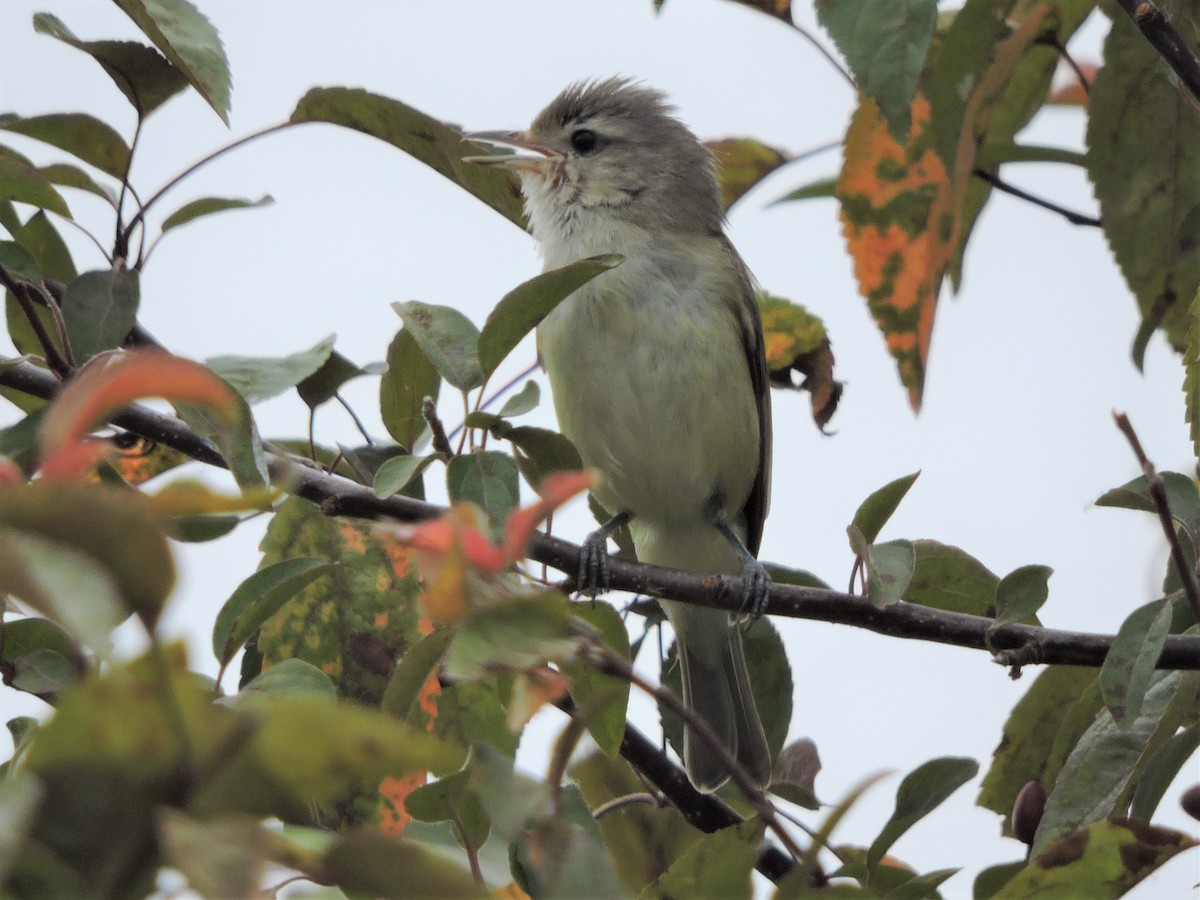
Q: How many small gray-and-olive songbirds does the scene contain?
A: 1